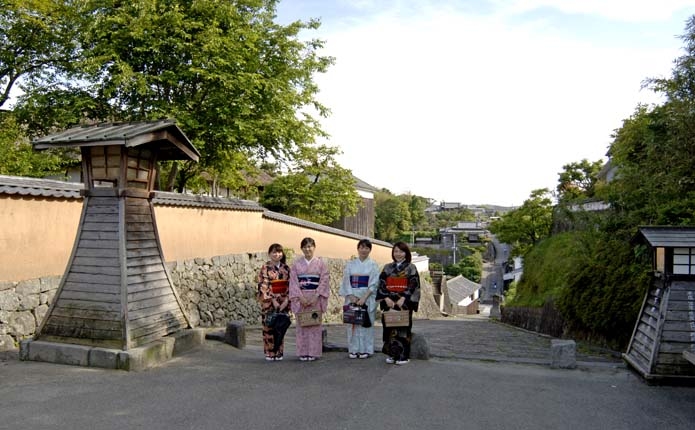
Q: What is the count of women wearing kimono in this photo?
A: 4